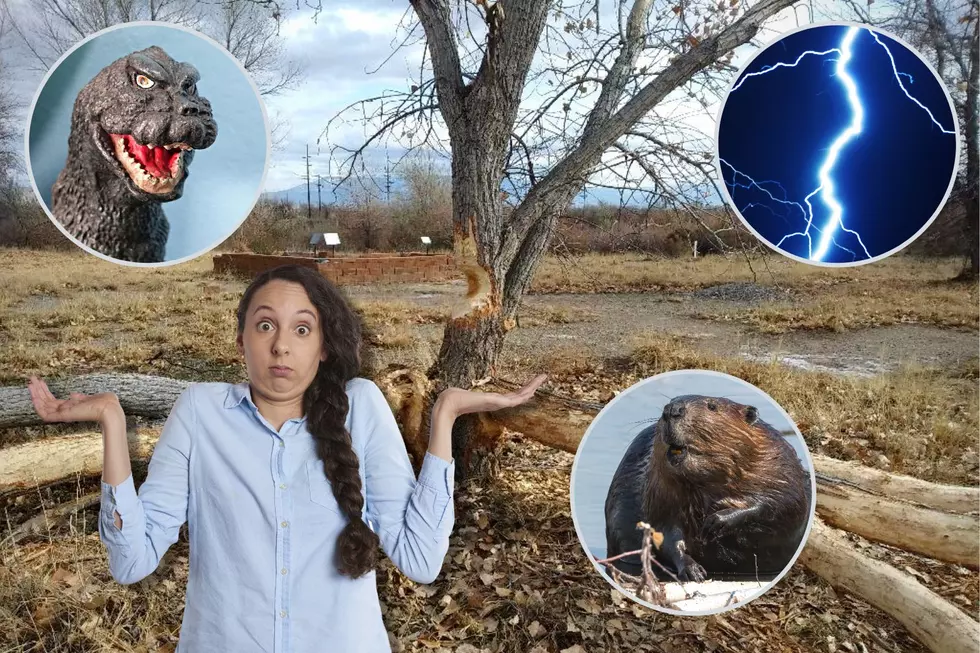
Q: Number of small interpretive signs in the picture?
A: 3